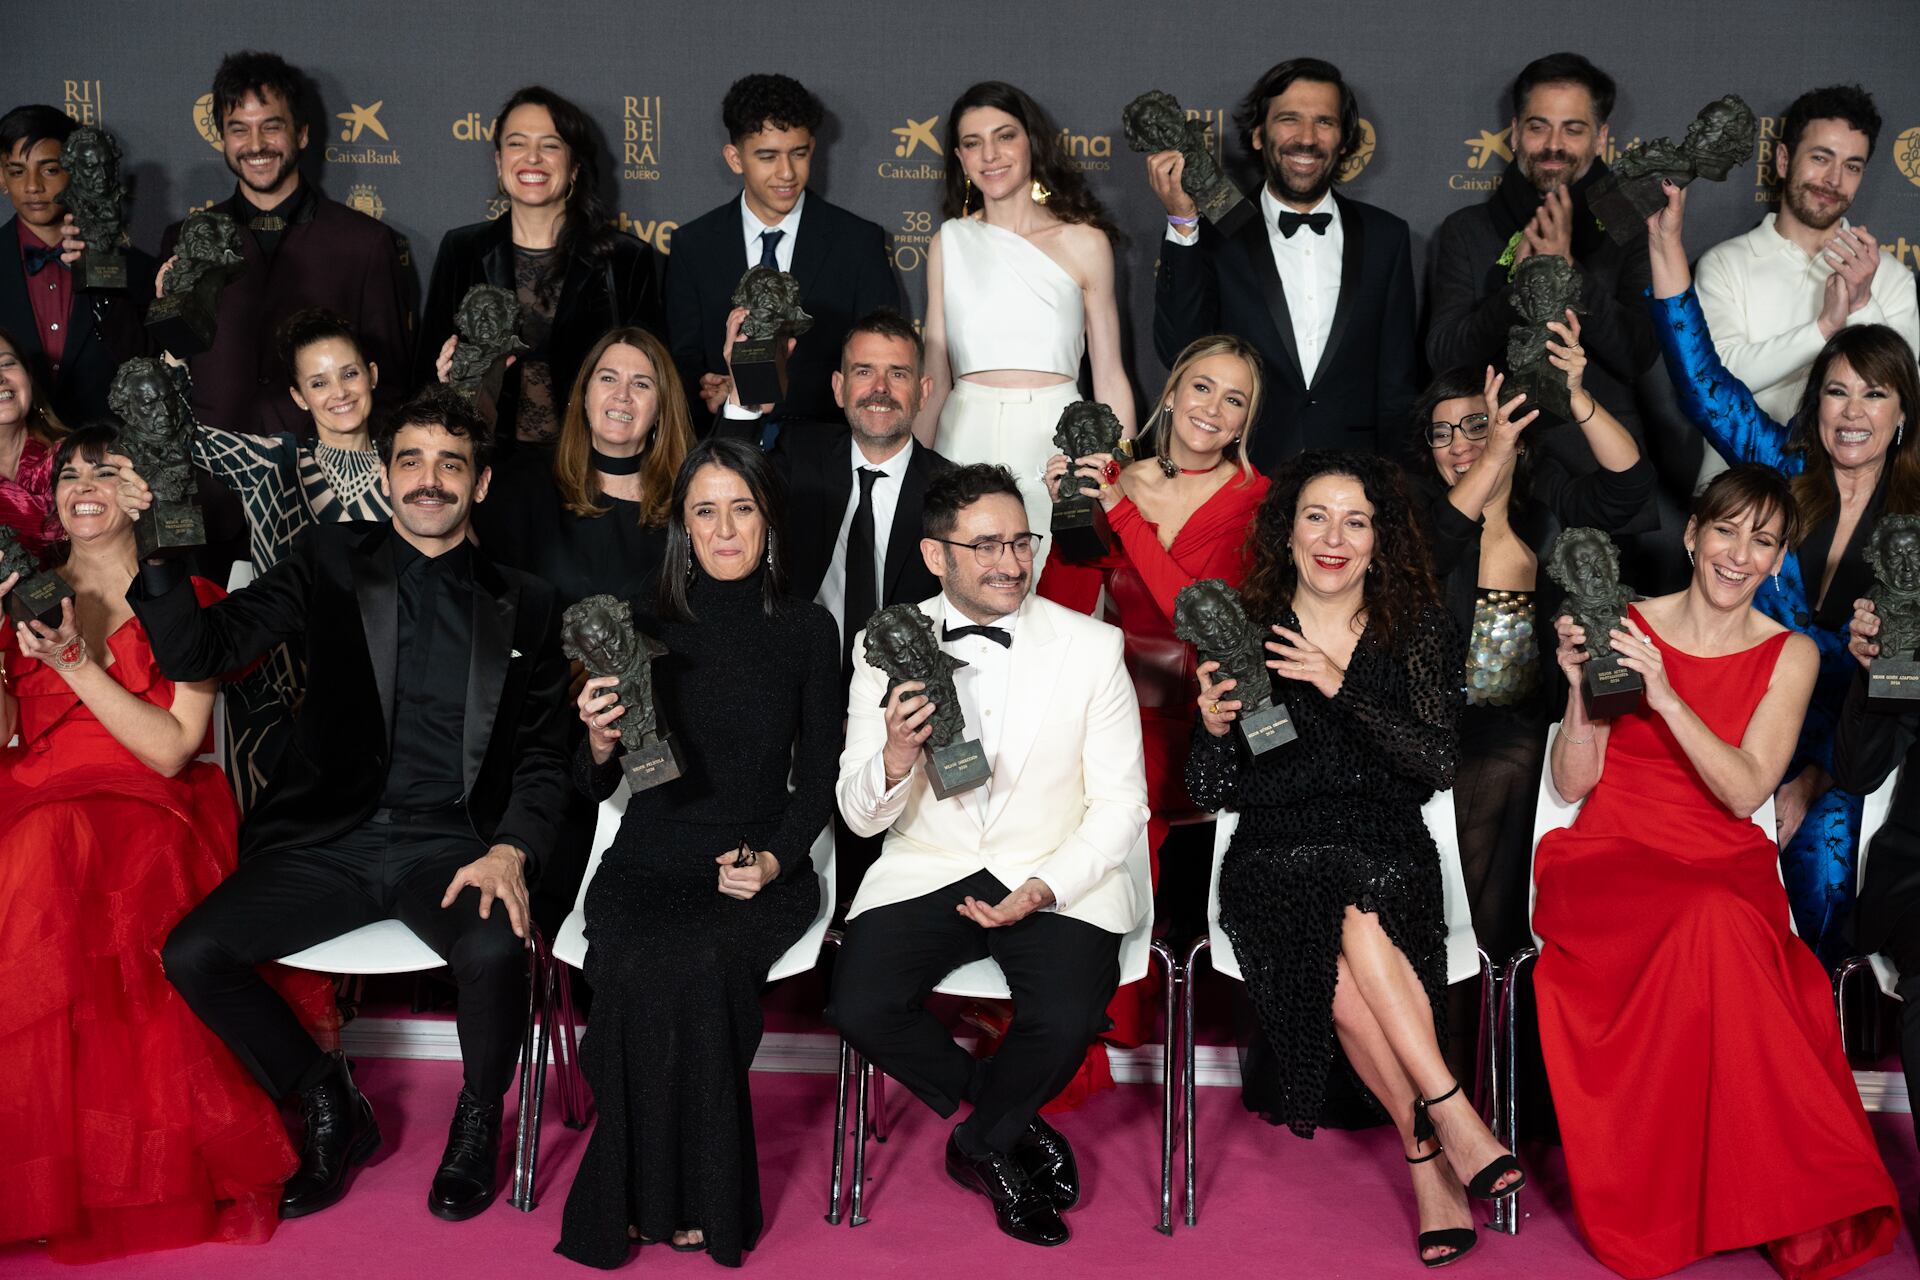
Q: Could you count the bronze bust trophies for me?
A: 15